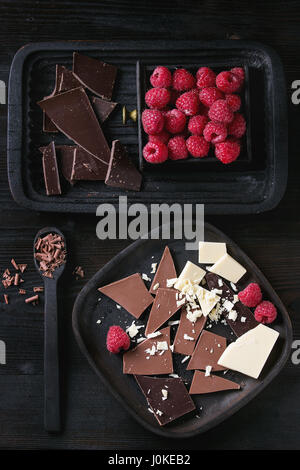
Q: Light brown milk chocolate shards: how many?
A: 7